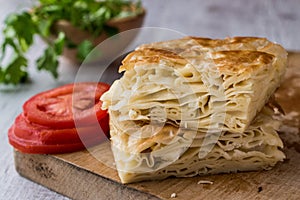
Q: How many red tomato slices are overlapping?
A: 3